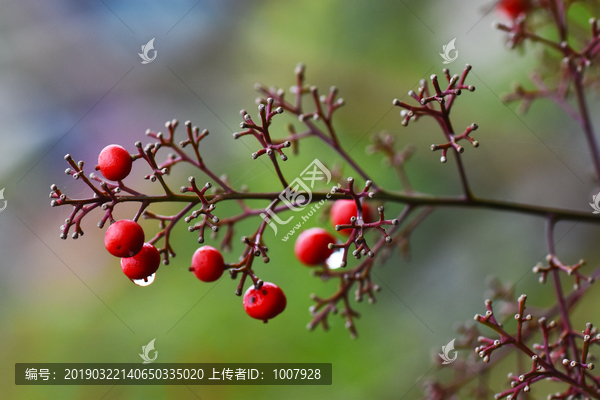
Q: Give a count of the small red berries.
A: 8